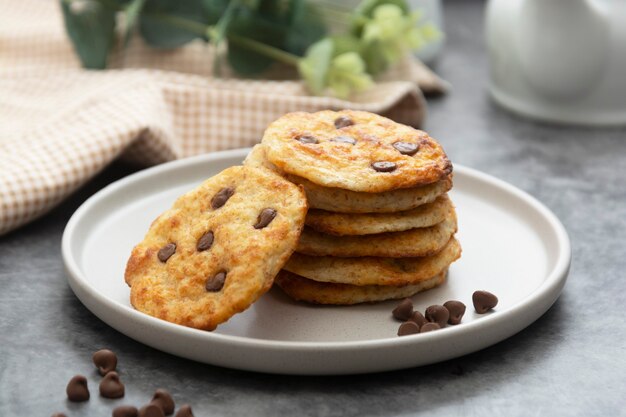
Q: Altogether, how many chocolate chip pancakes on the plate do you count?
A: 7